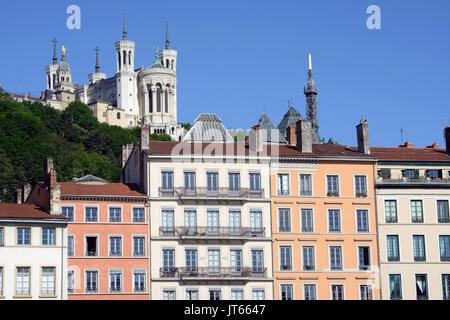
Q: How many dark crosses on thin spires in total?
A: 2